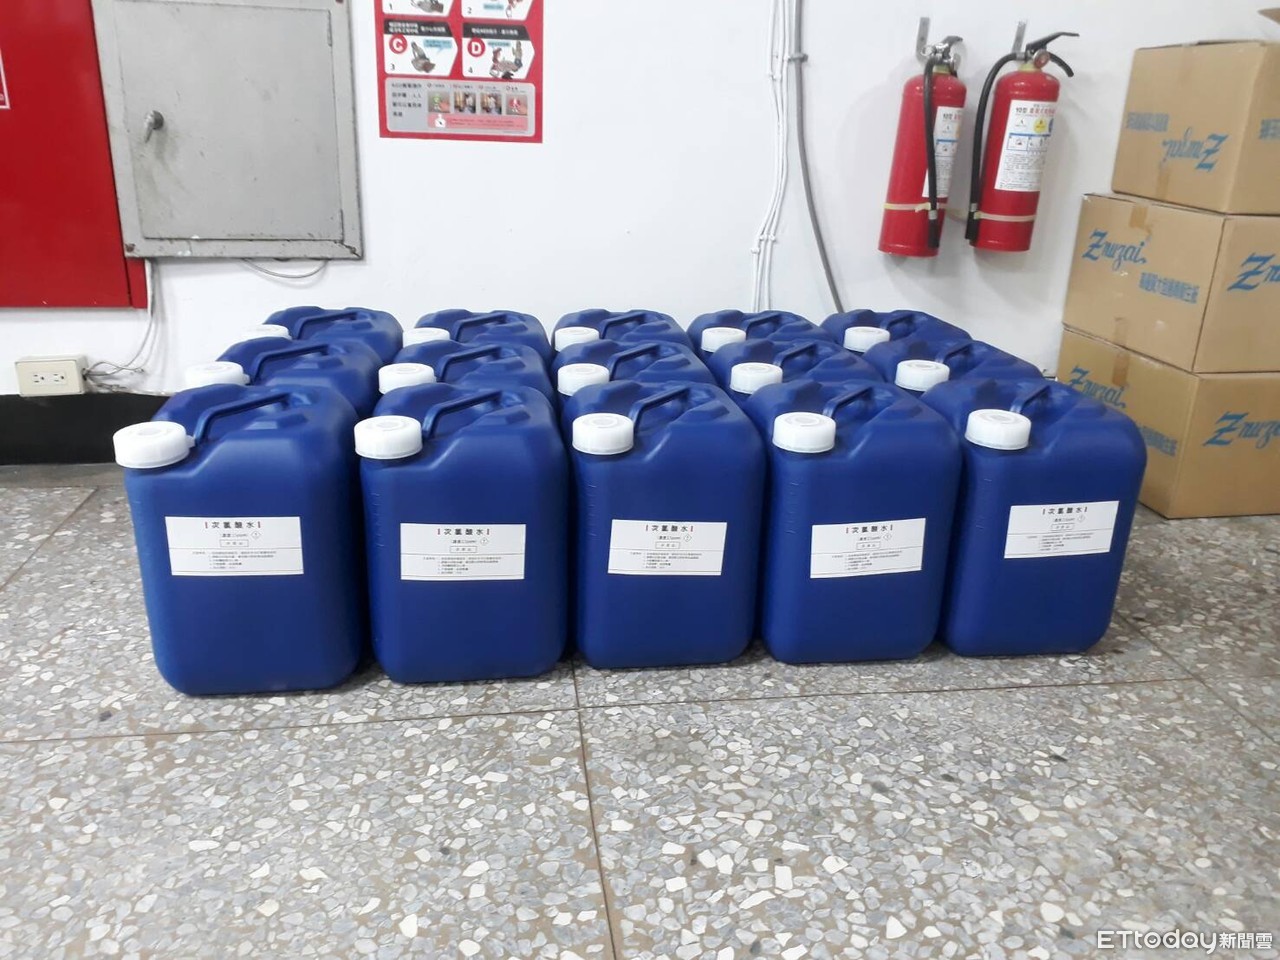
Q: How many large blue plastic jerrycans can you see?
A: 15